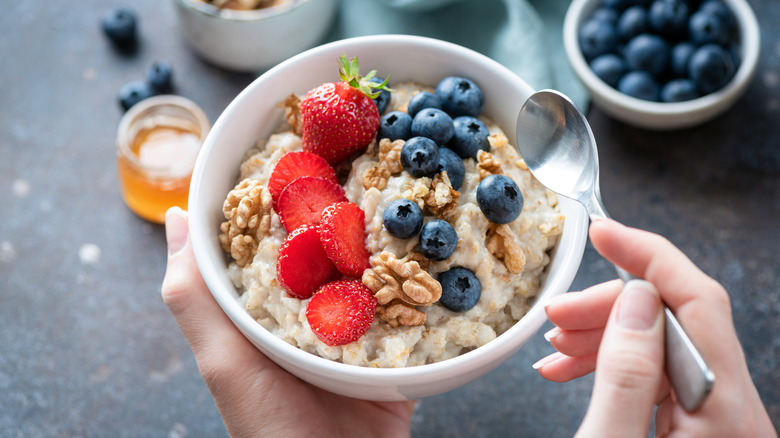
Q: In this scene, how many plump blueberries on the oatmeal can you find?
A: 12